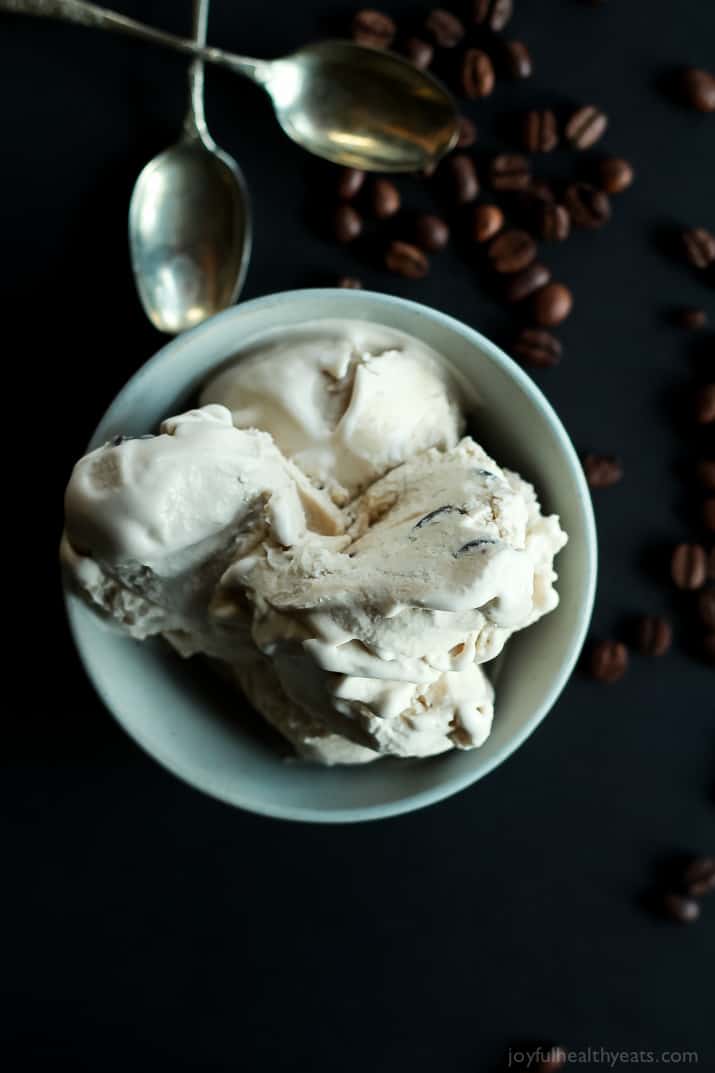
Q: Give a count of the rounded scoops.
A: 3